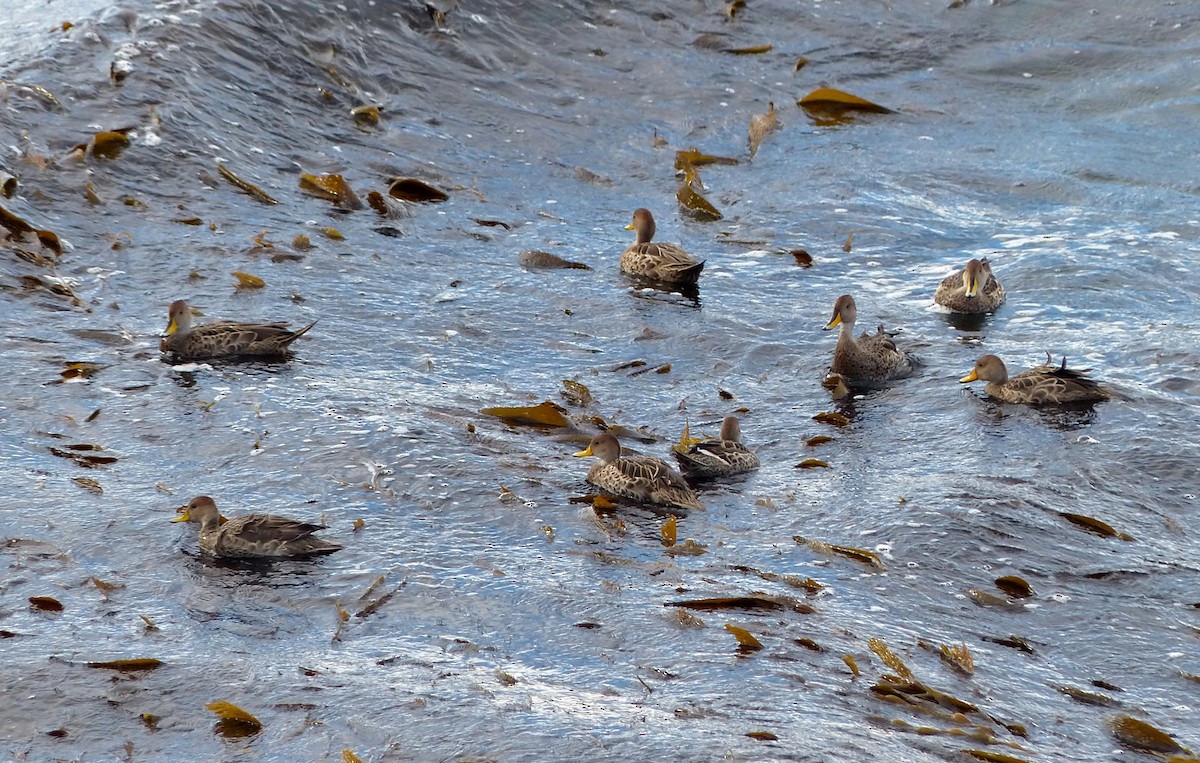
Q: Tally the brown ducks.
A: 8